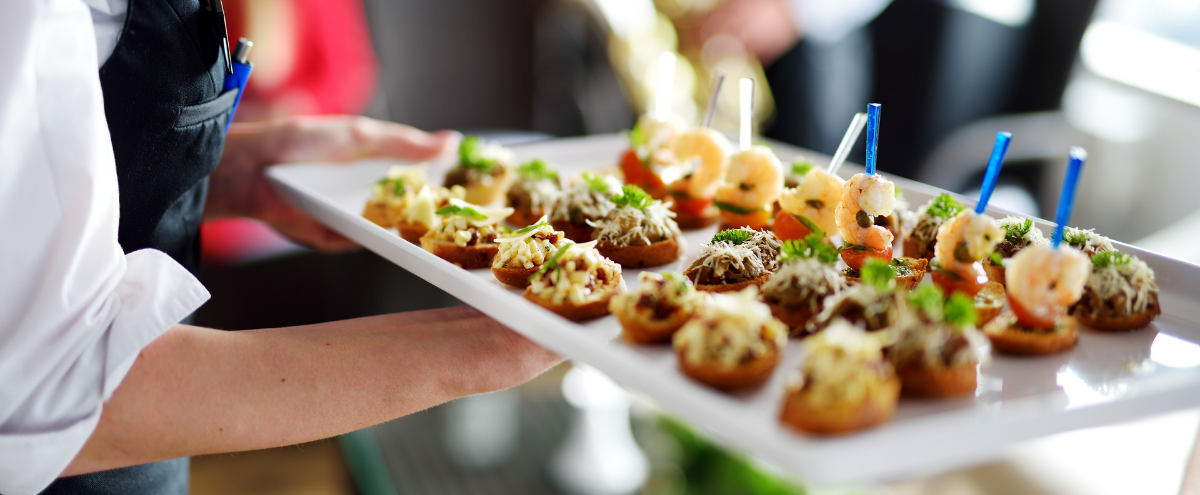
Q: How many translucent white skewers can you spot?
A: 4